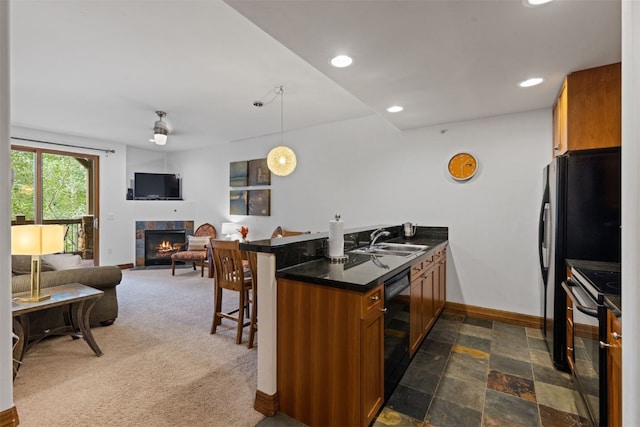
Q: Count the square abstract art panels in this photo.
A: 4